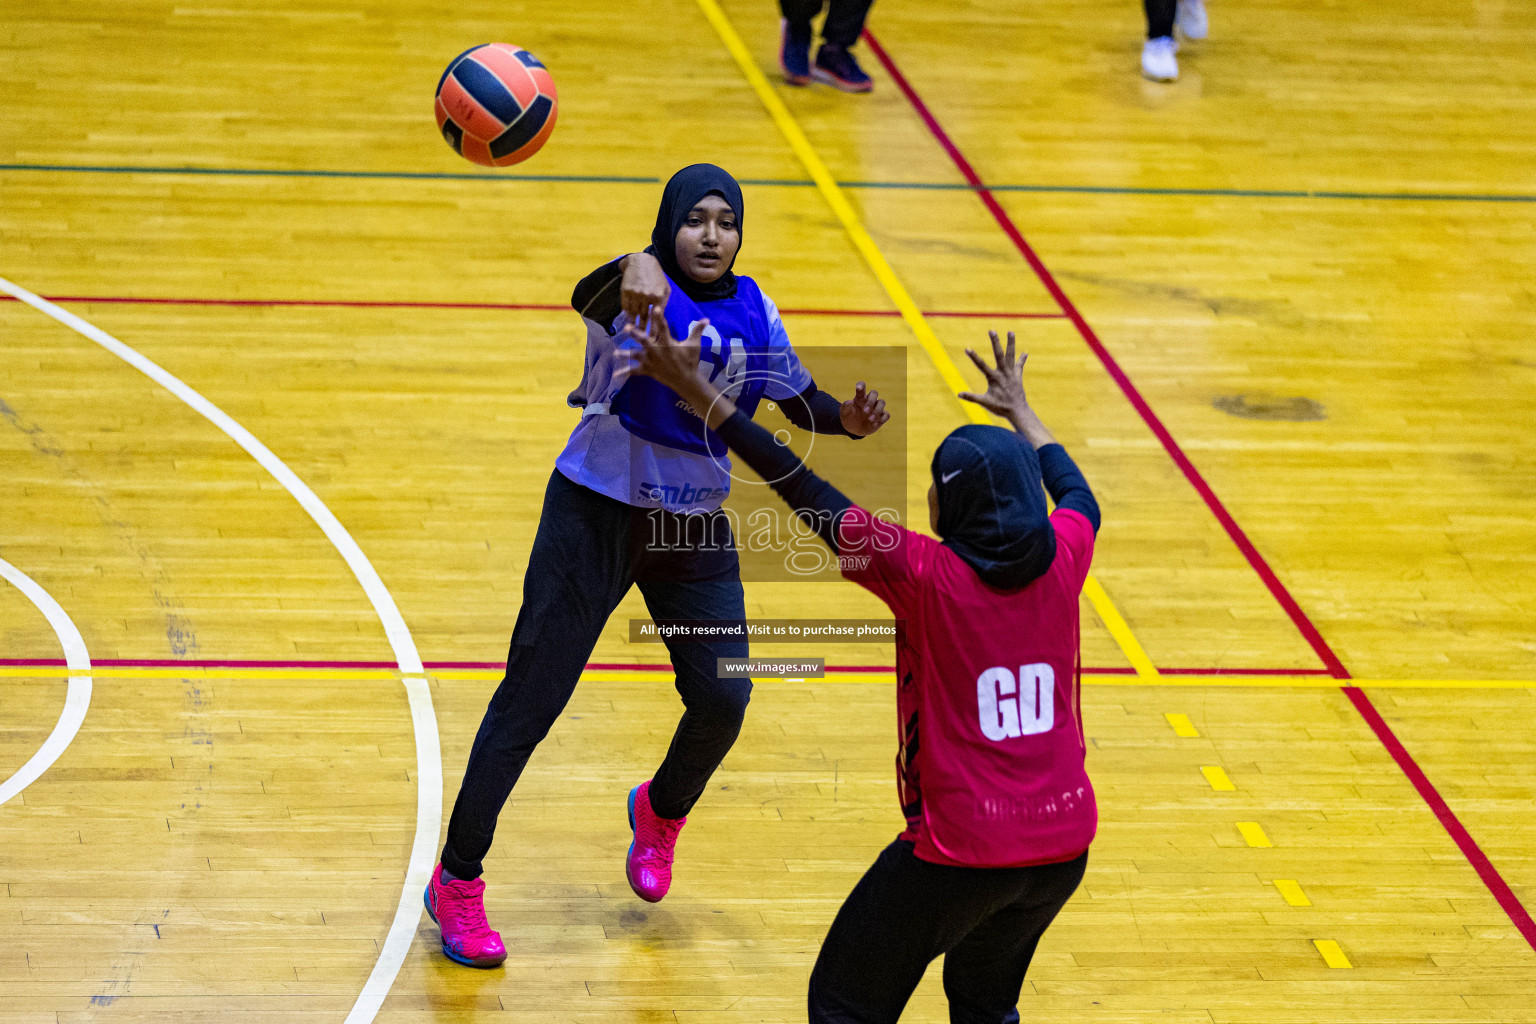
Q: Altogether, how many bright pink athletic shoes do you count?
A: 2